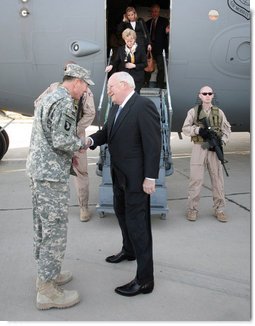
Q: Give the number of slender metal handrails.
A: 2